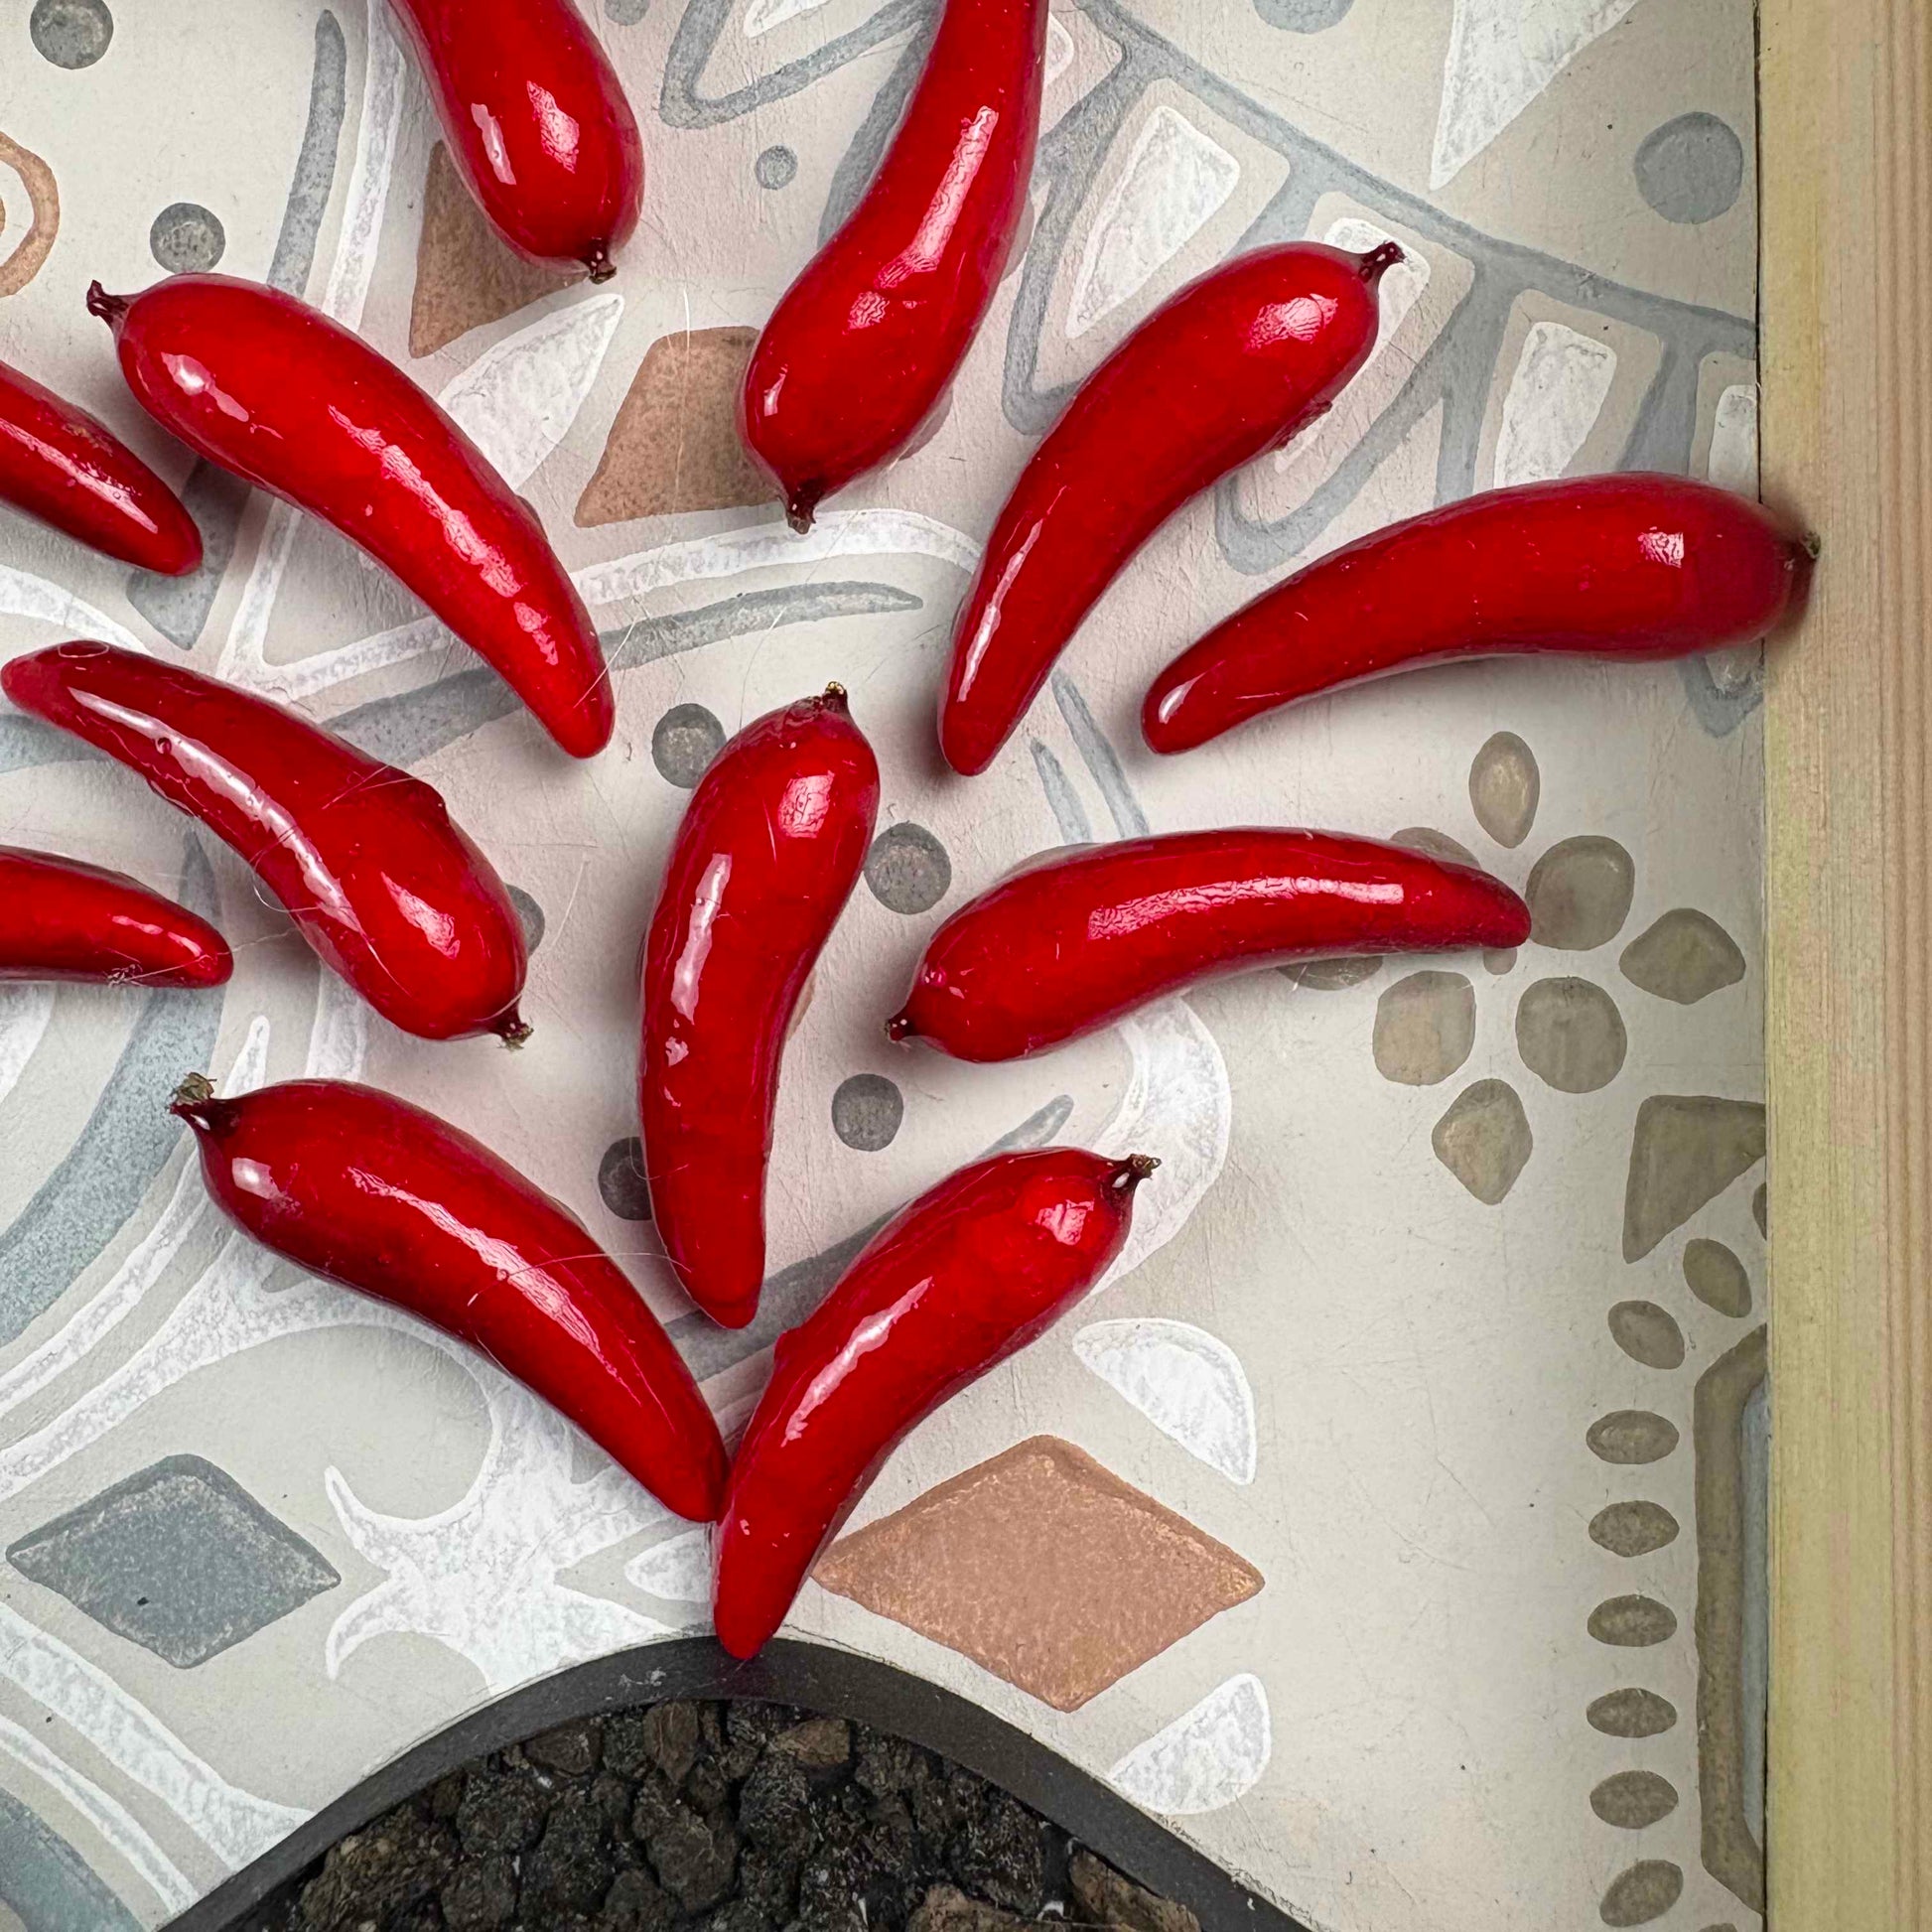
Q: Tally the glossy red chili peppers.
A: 12